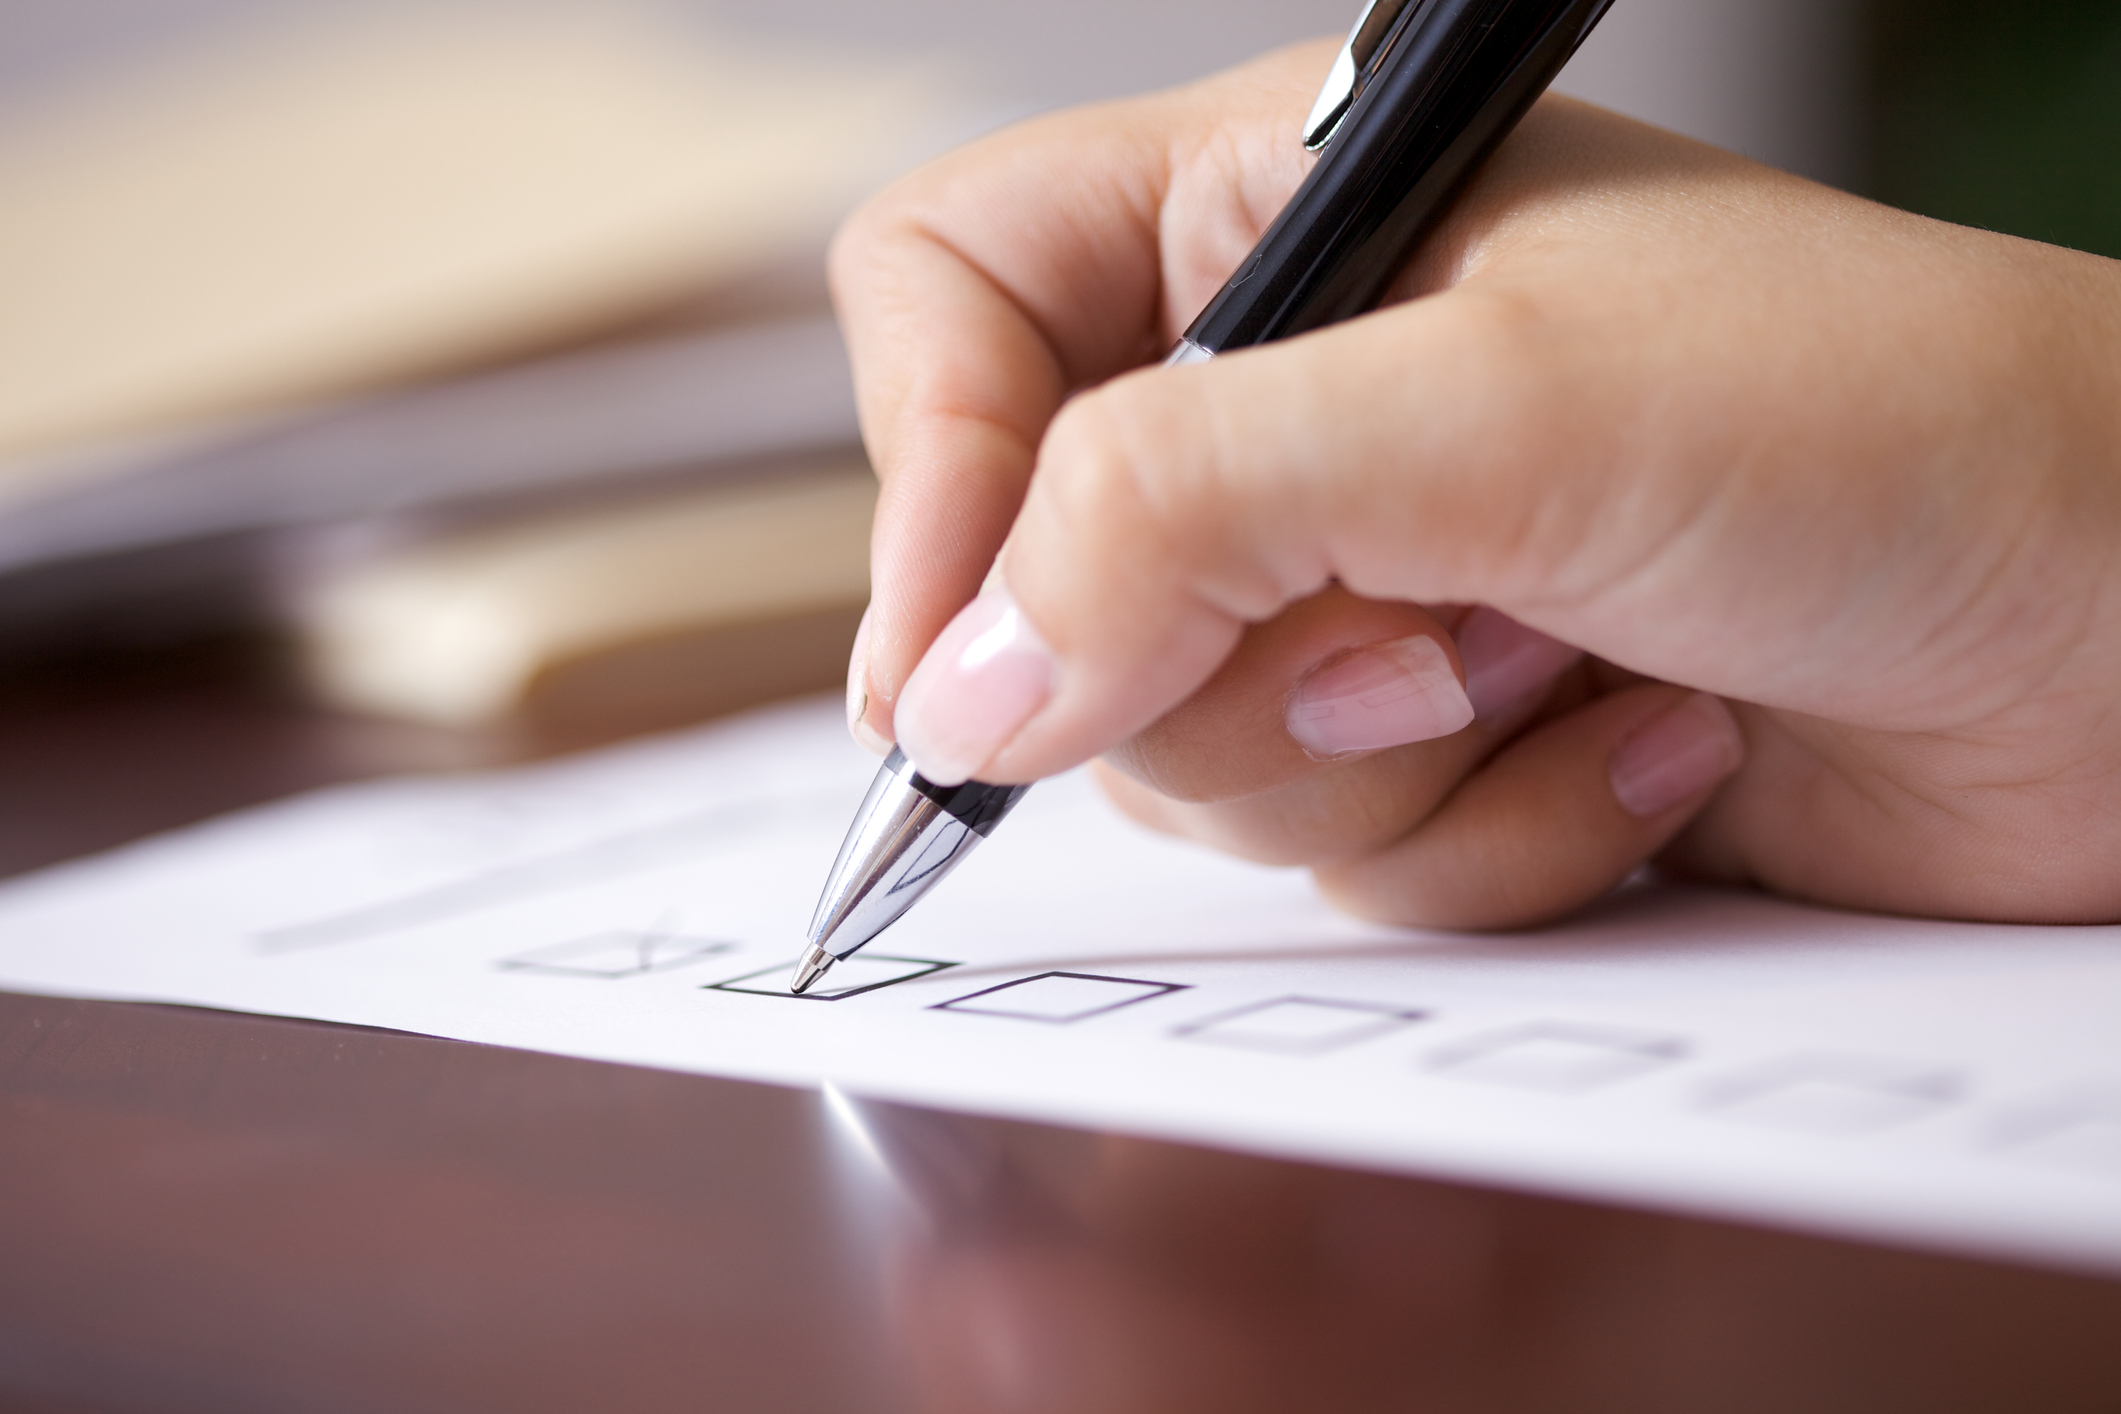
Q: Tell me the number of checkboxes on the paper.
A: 7